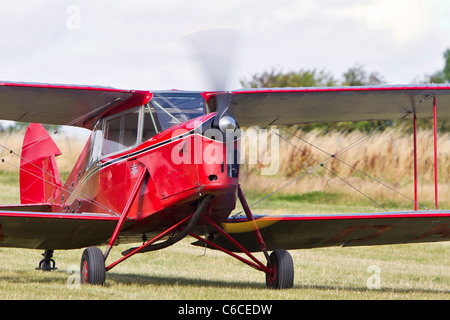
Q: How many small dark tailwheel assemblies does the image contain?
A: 1